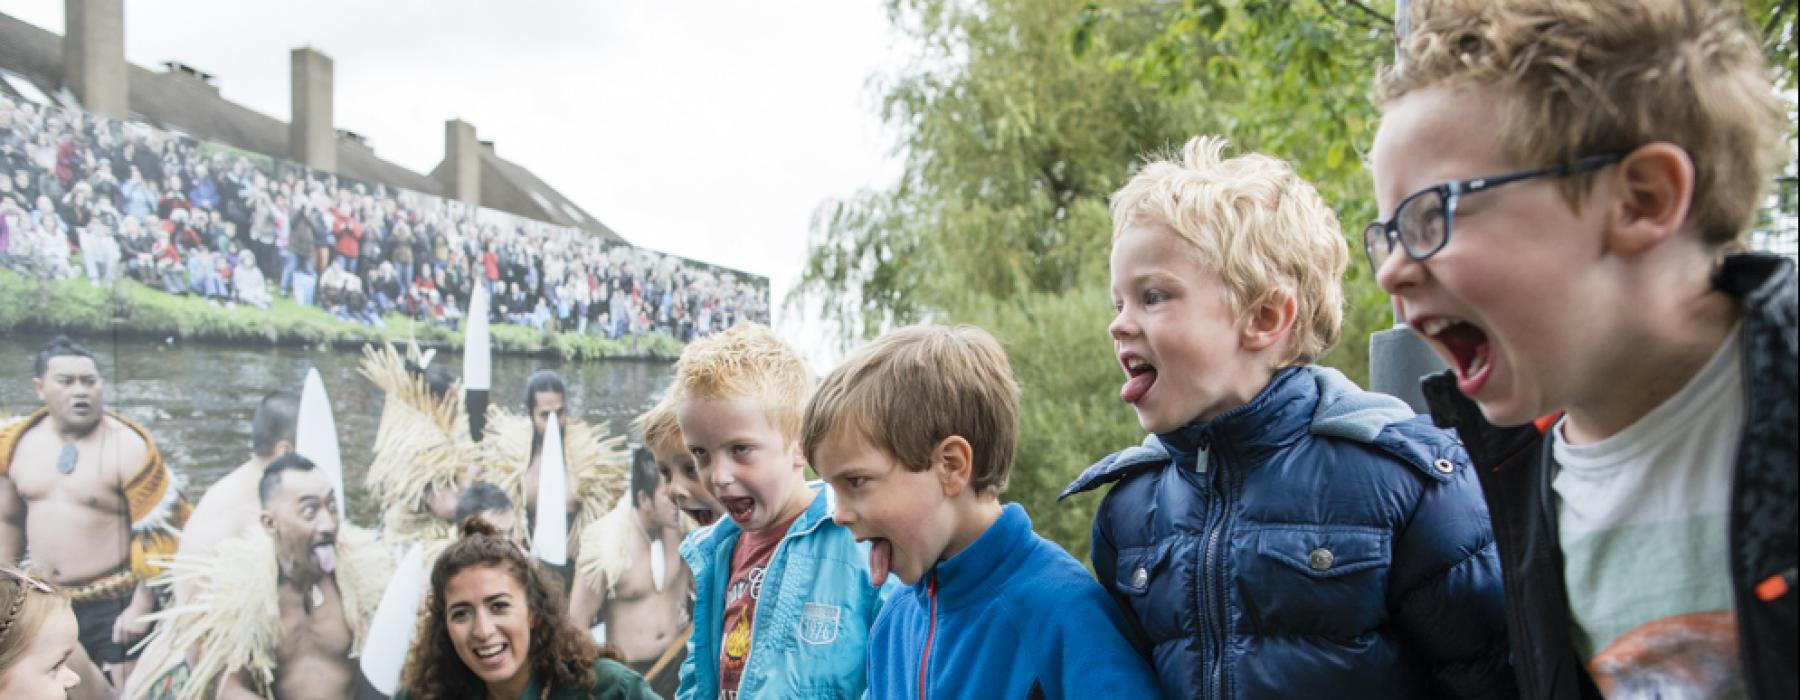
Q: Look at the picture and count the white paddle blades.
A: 4